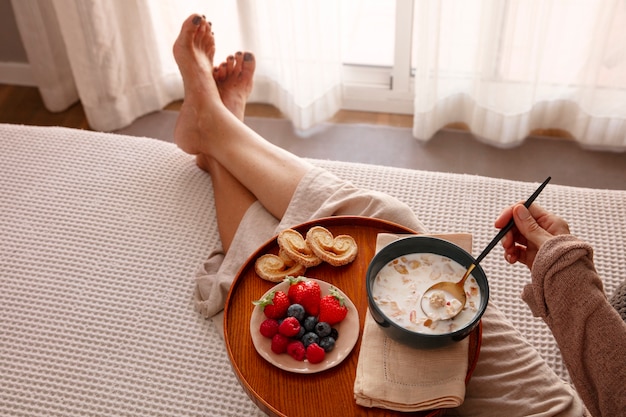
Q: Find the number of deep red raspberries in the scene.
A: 5